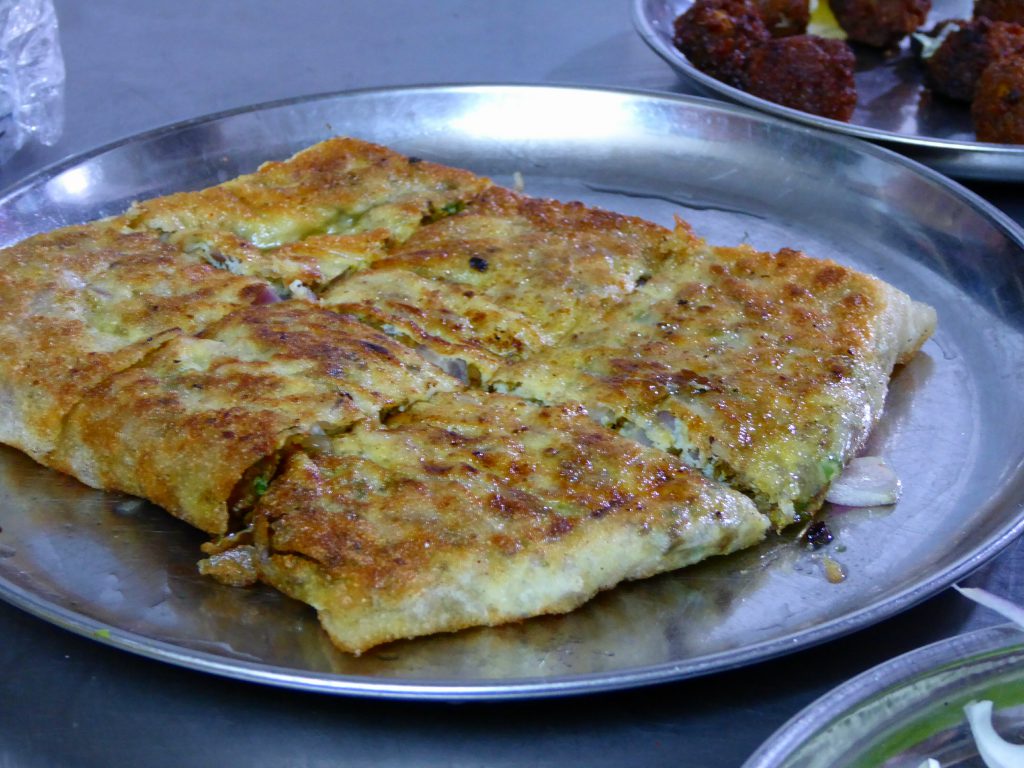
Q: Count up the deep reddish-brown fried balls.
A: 7